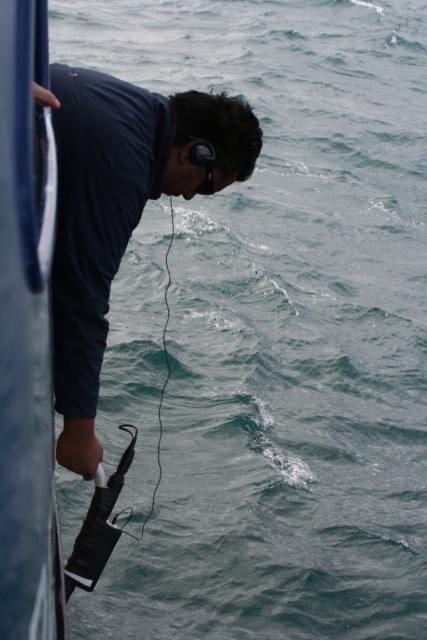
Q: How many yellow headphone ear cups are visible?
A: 0